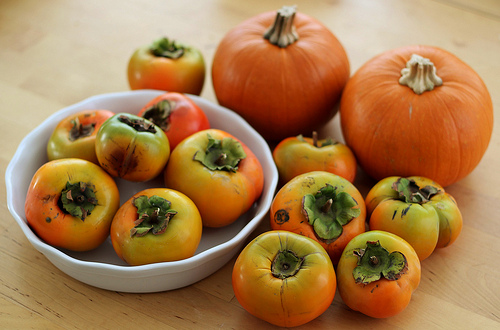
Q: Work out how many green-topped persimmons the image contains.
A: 12